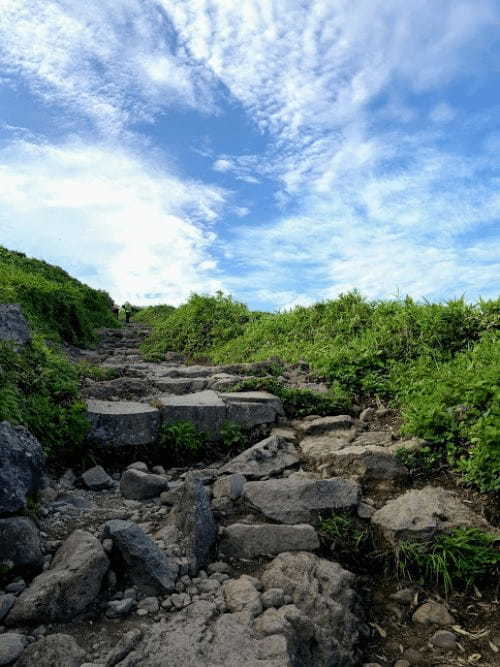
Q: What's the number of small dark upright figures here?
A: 2